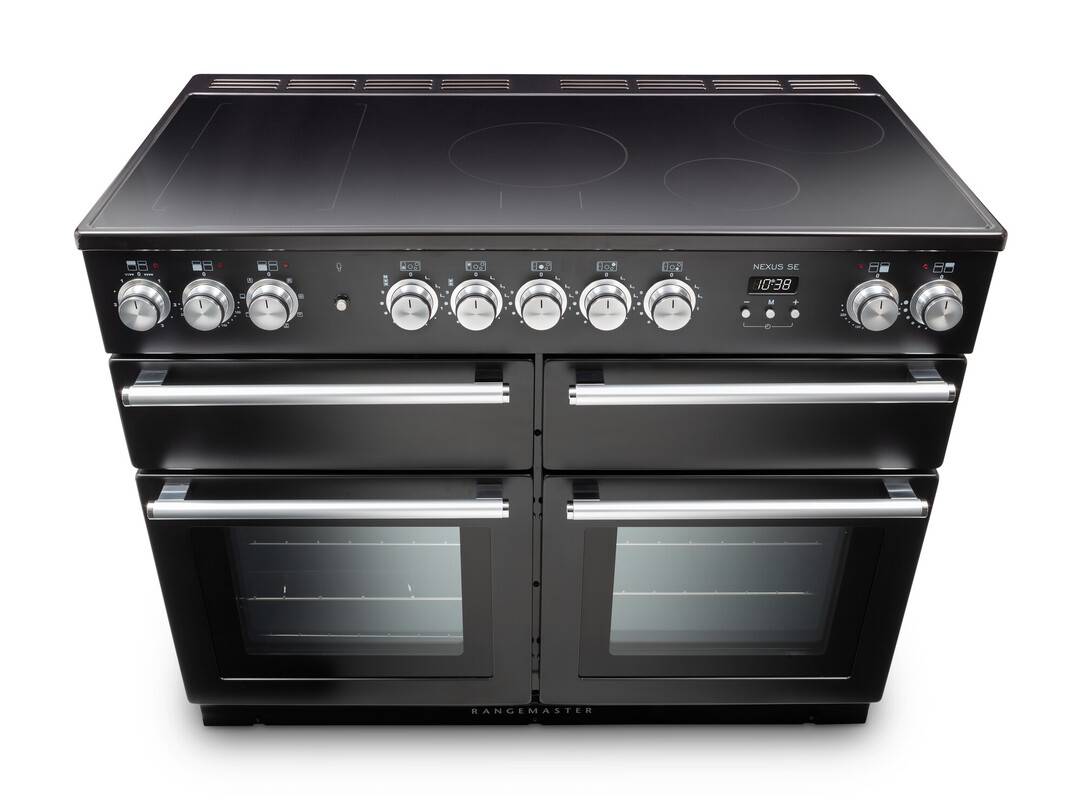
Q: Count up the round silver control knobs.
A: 10